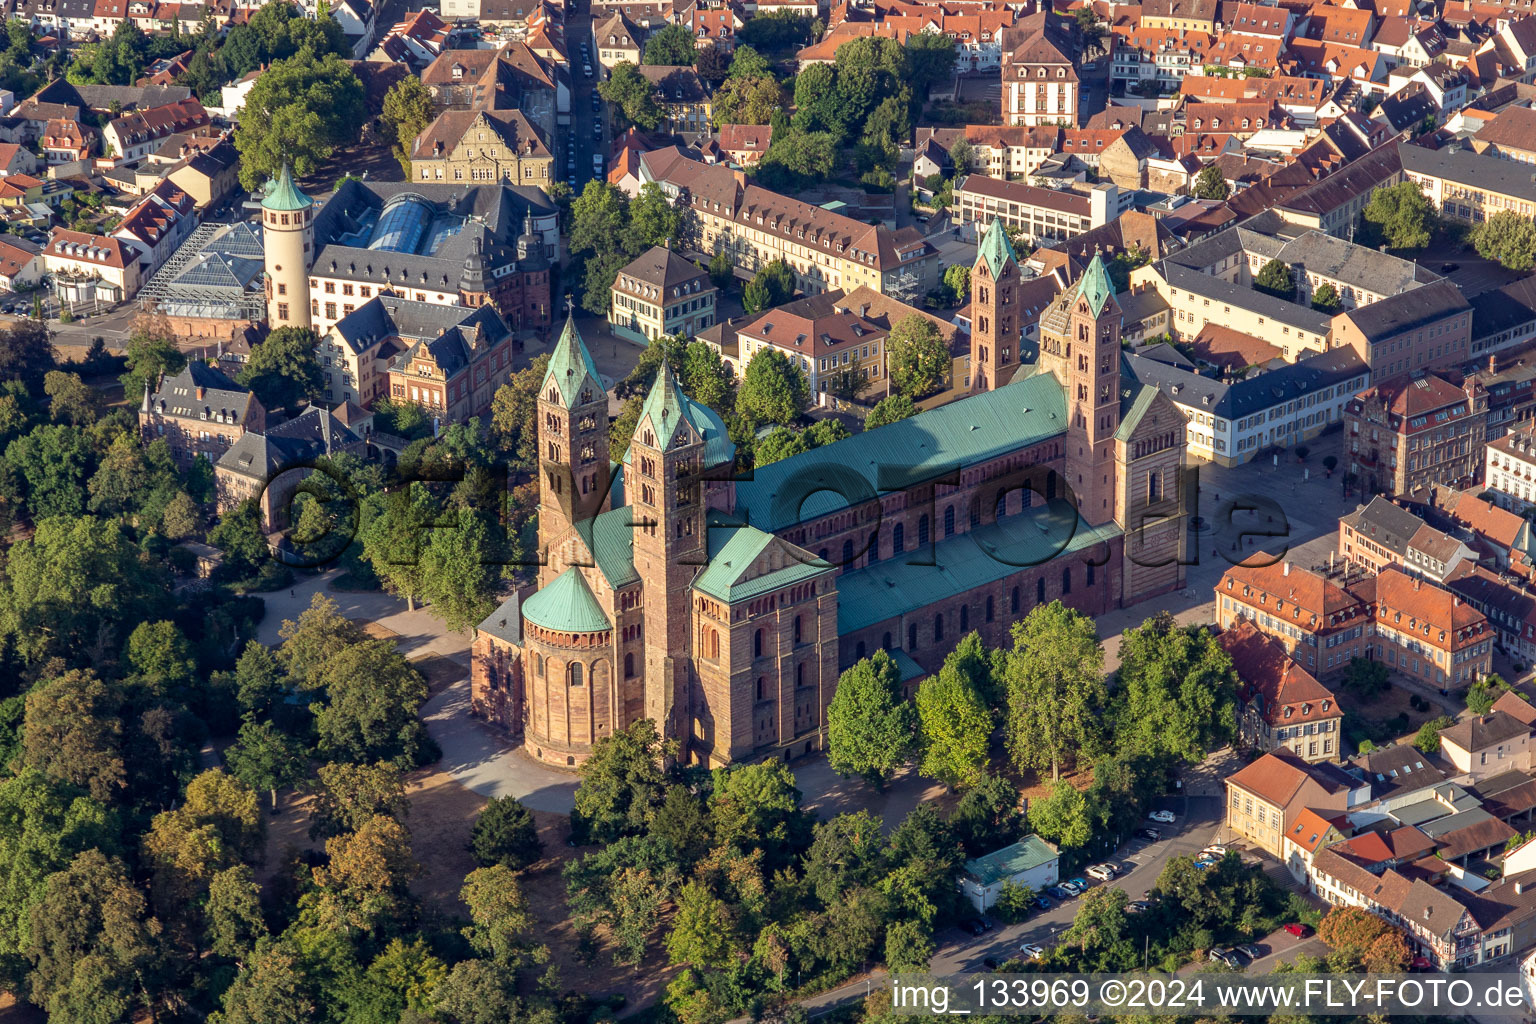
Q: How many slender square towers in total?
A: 4